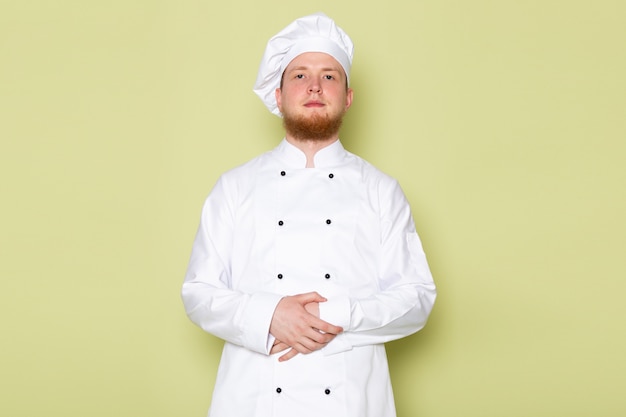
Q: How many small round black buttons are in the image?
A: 8